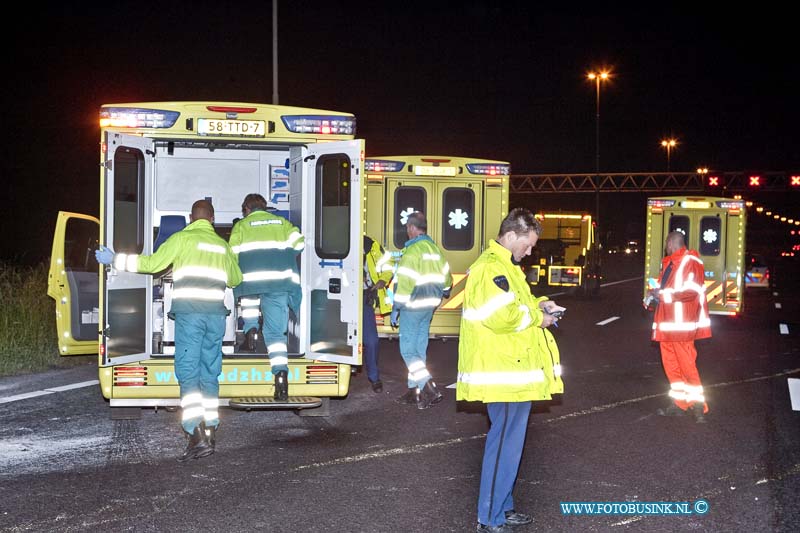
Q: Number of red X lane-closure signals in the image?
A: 3